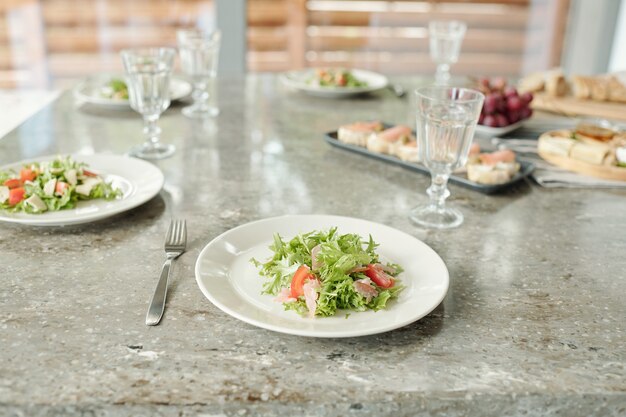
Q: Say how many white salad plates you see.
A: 4